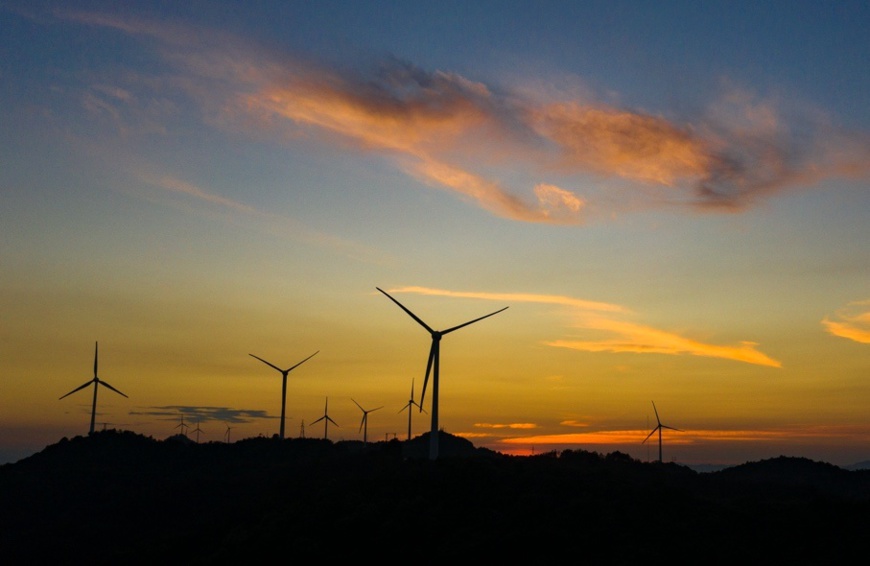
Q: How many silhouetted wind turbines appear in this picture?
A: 10